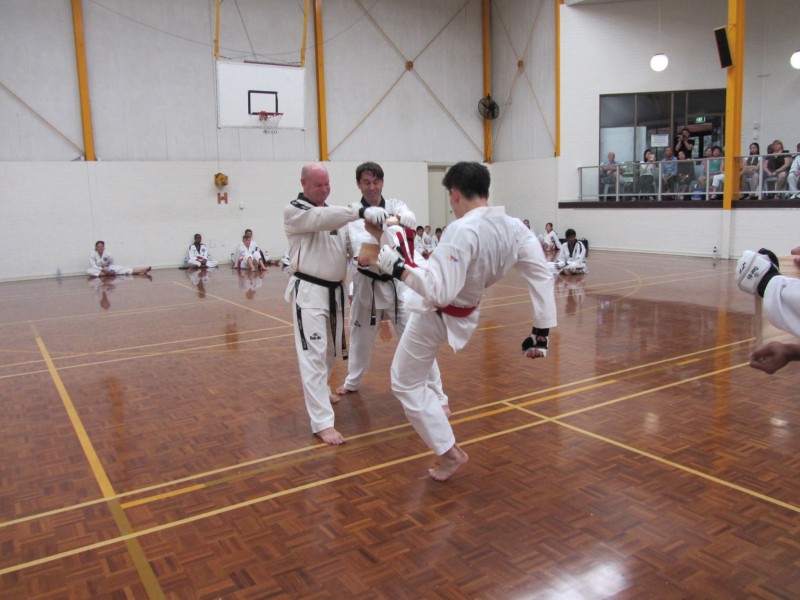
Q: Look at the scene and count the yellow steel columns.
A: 5